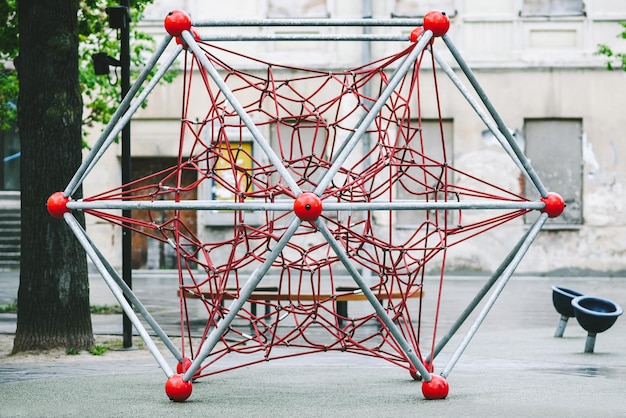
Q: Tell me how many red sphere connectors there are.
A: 11